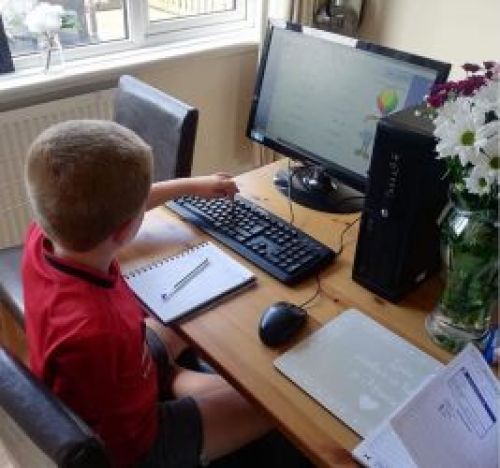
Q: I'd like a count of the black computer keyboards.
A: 1